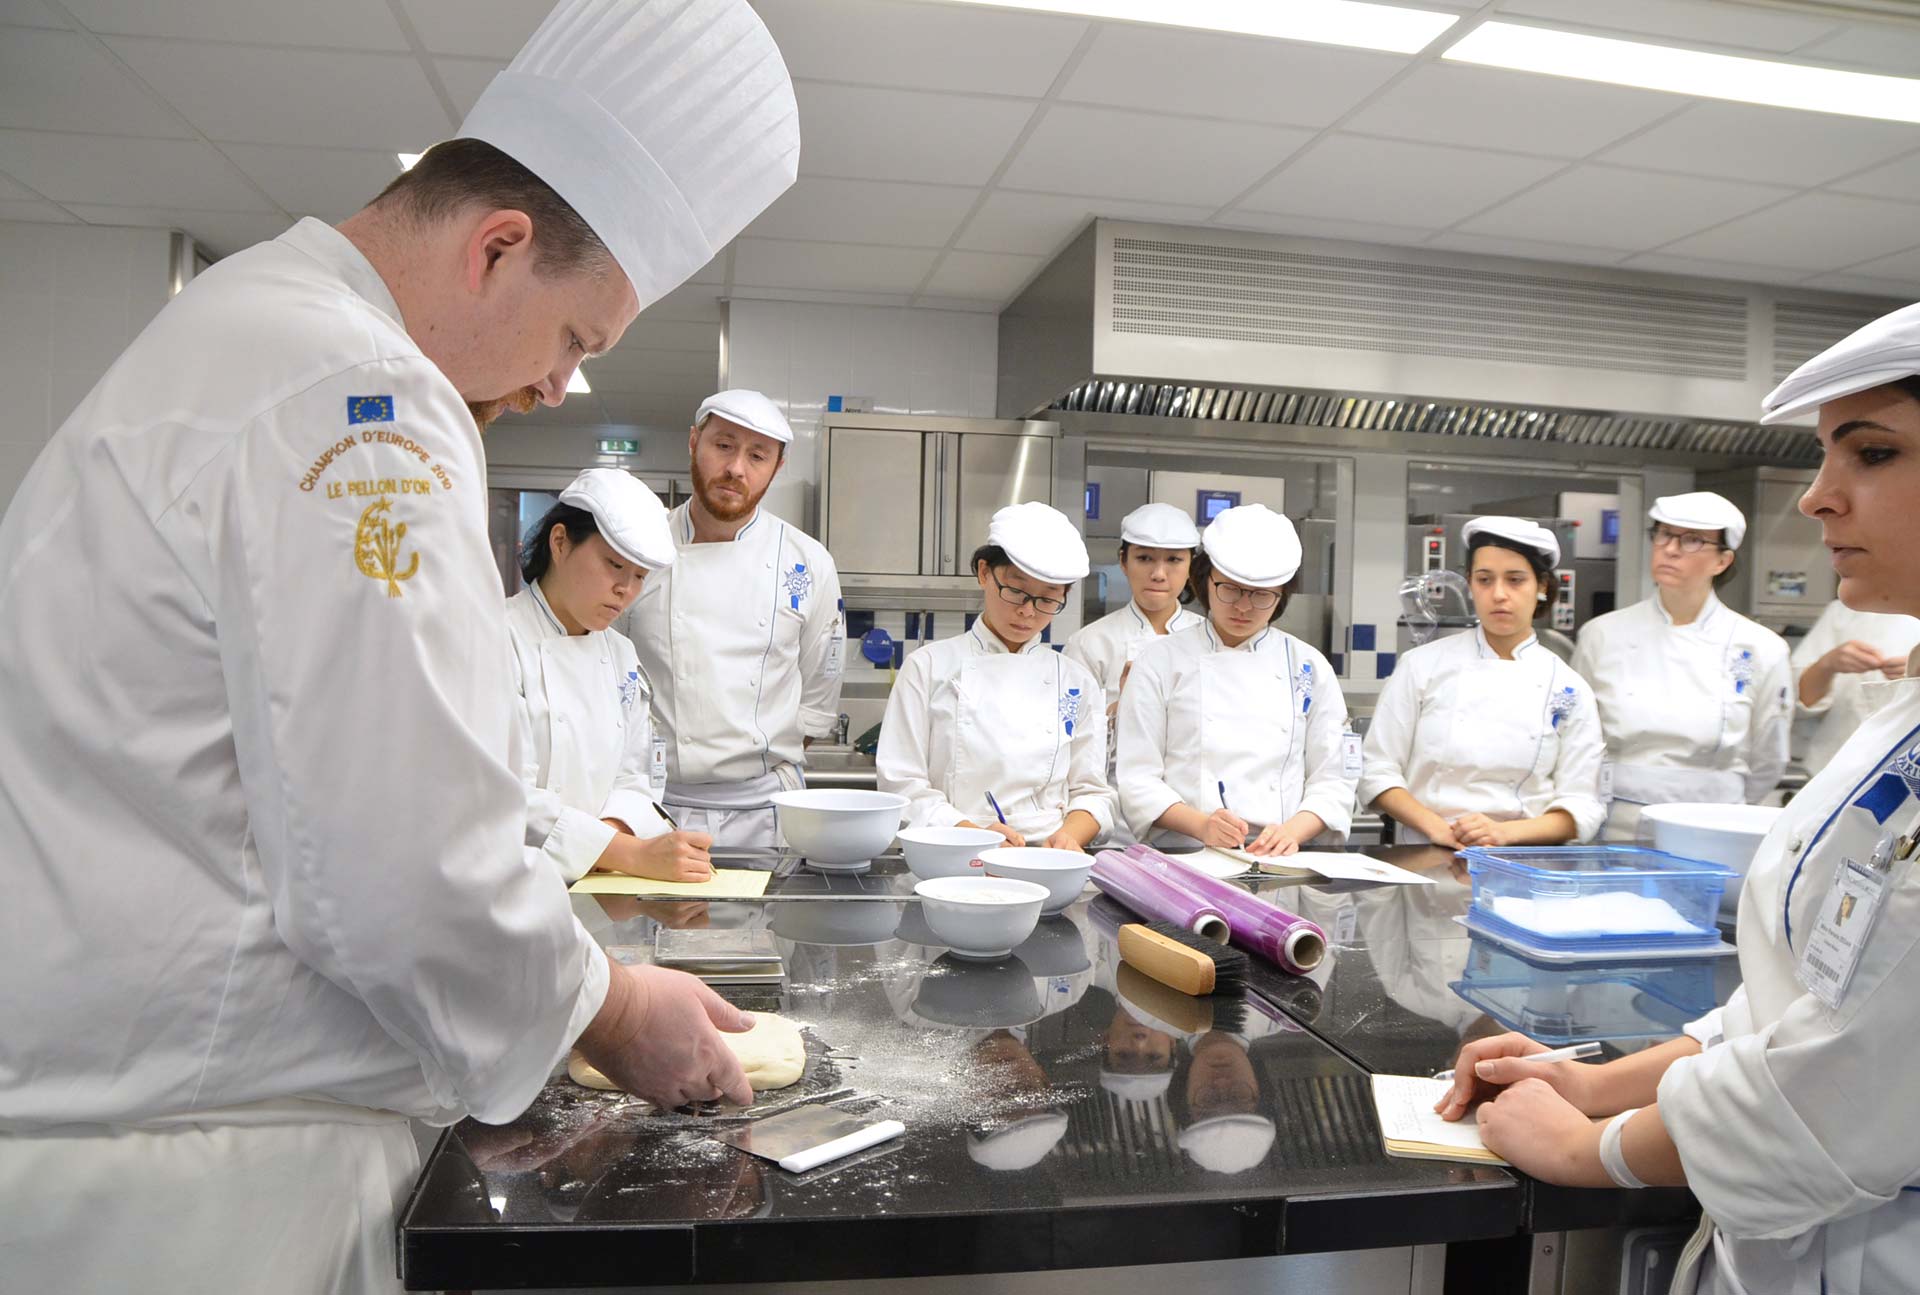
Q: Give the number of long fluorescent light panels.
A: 2